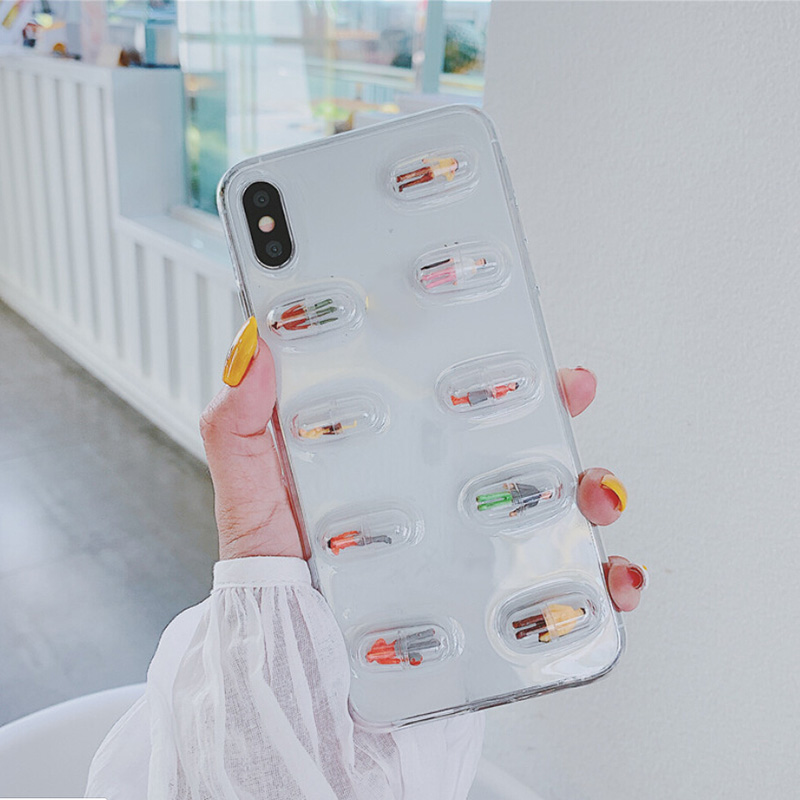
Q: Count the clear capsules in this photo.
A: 9